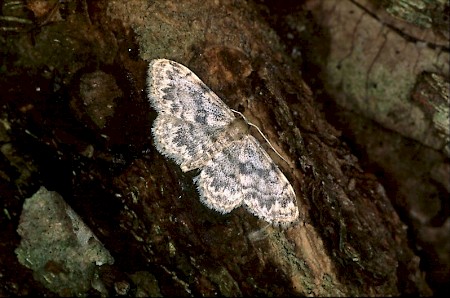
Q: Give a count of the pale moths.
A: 1